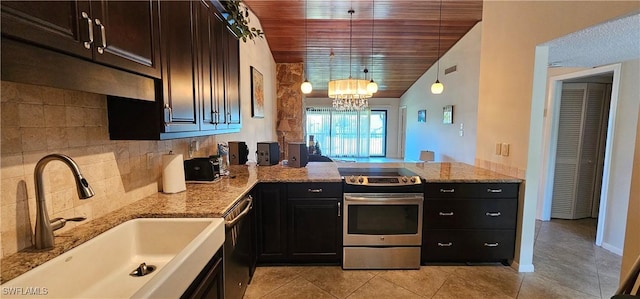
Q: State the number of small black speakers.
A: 3